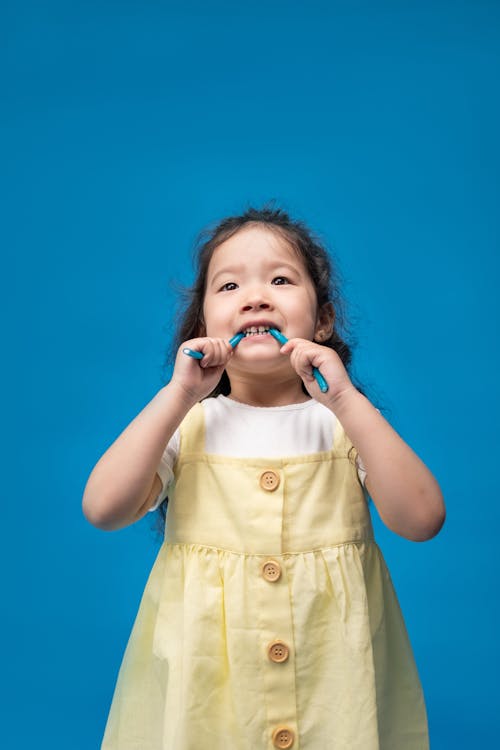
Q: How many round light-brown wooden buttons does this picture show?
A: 4